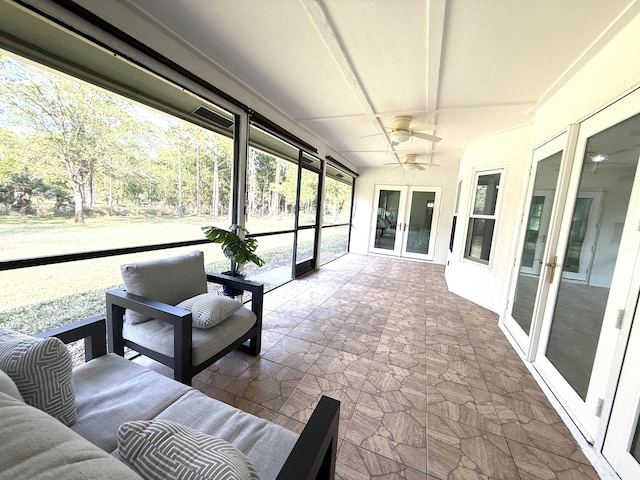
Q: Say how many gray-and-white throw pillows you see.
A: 3